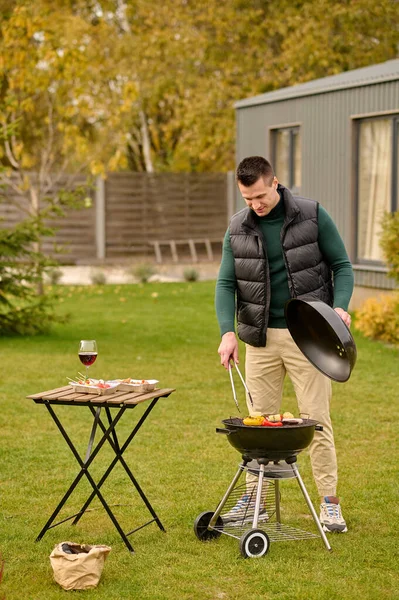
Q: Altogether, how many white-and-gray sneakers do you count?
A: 2